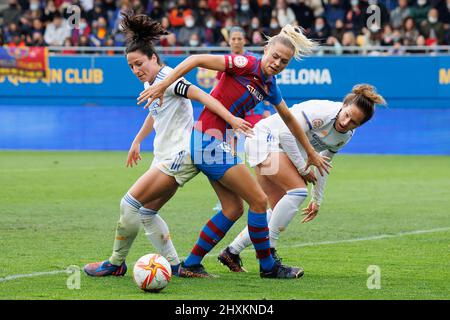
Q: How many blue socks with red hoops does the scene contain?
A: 2